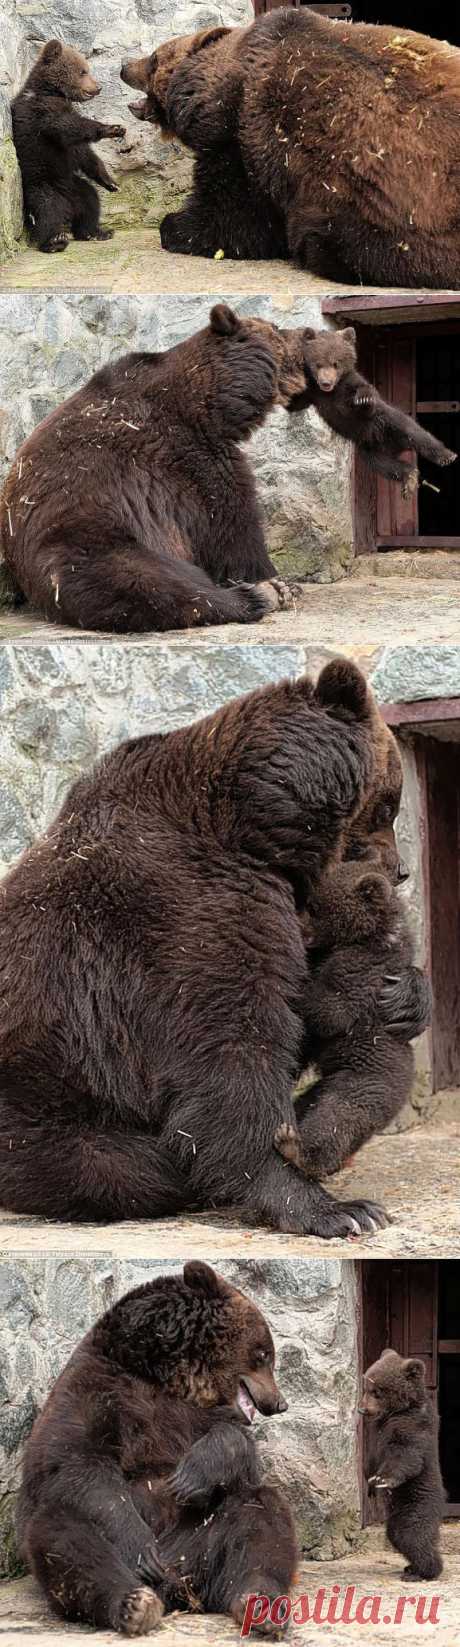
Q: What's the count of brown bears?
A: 8